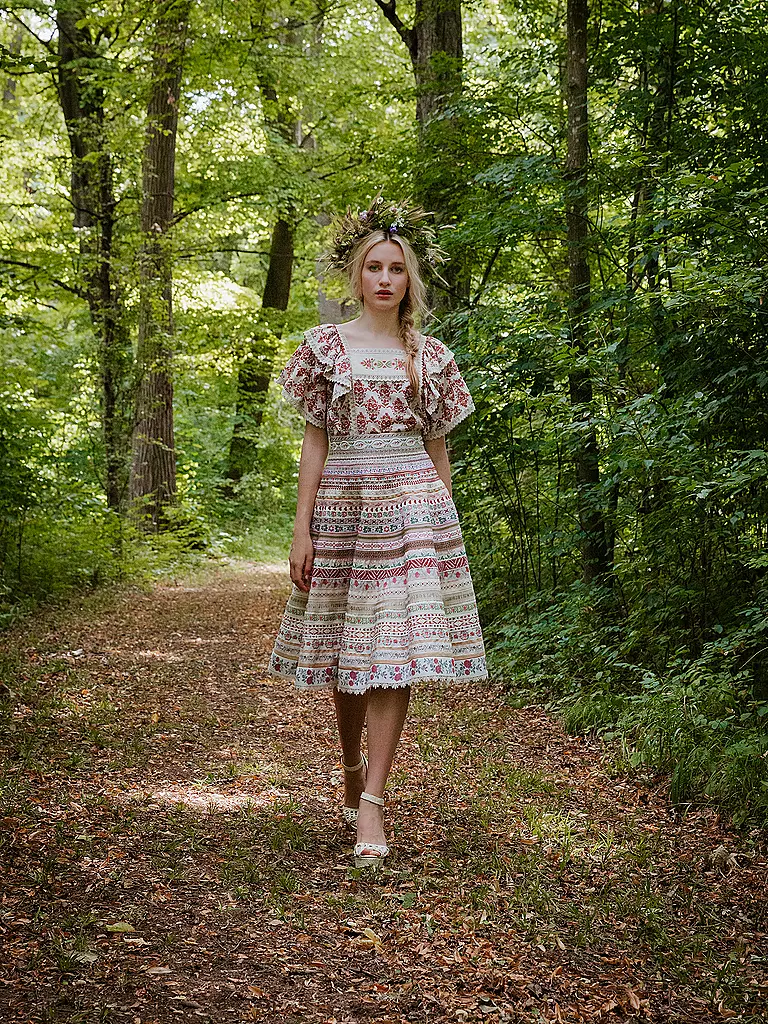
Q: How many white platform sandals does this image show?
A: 2